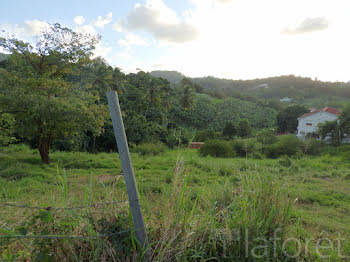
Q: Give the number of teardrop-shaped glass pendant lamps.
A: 0